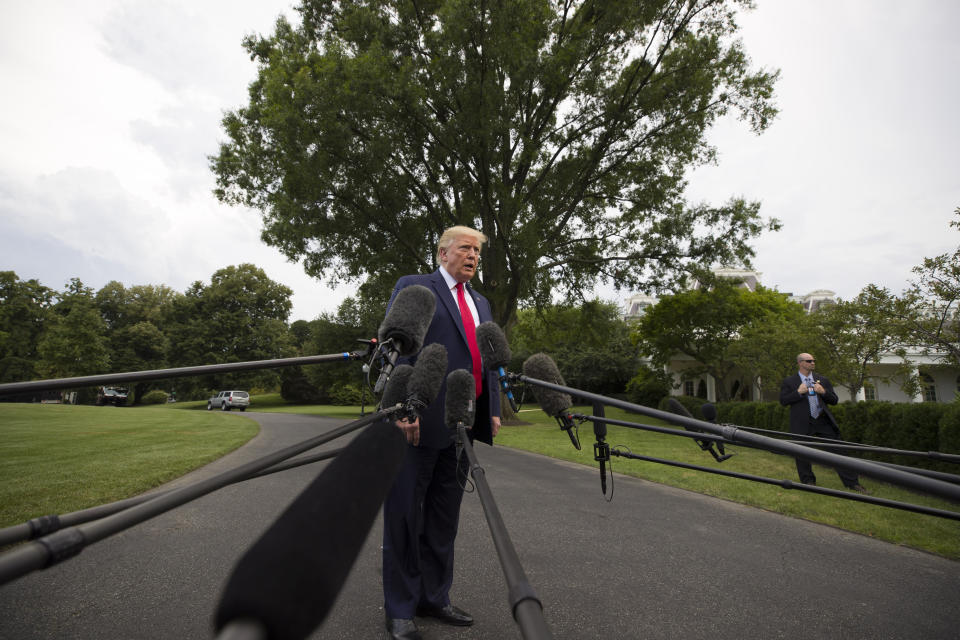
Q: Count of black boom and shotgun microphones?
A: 10